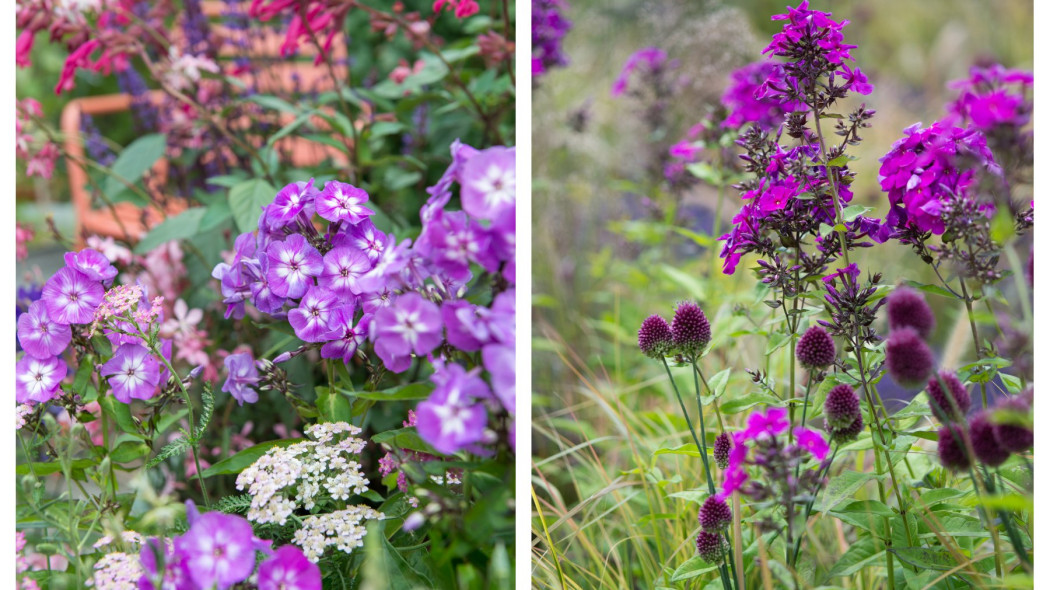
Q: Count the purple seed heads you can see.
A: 14